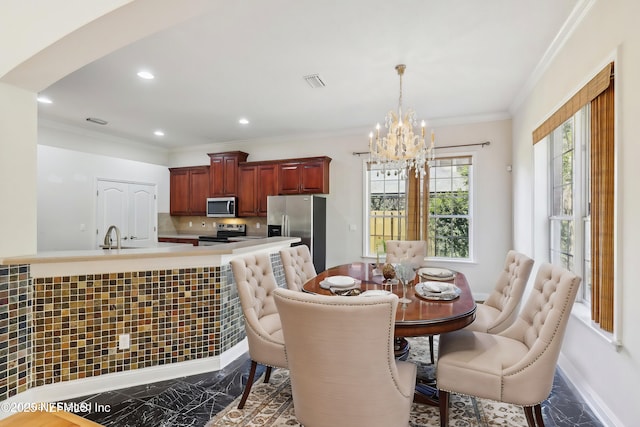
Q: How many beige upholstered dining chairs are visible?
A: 6